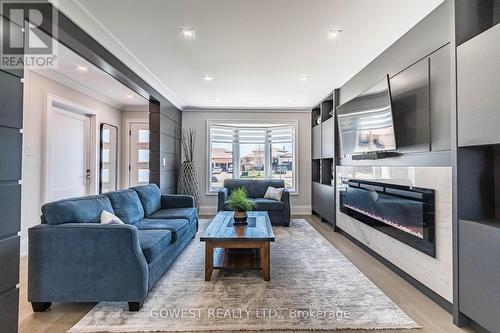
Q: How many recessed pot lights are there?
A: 8